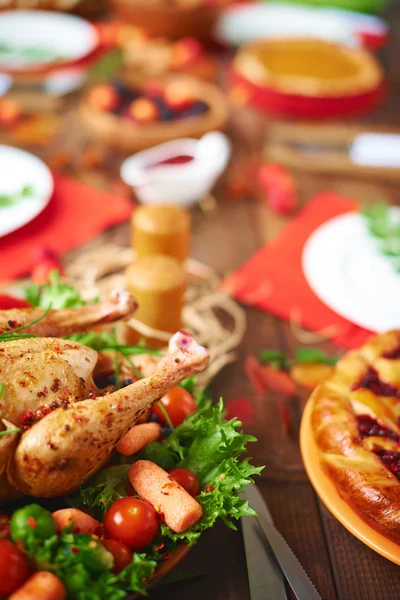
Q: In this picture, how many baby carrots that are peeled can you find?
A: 4